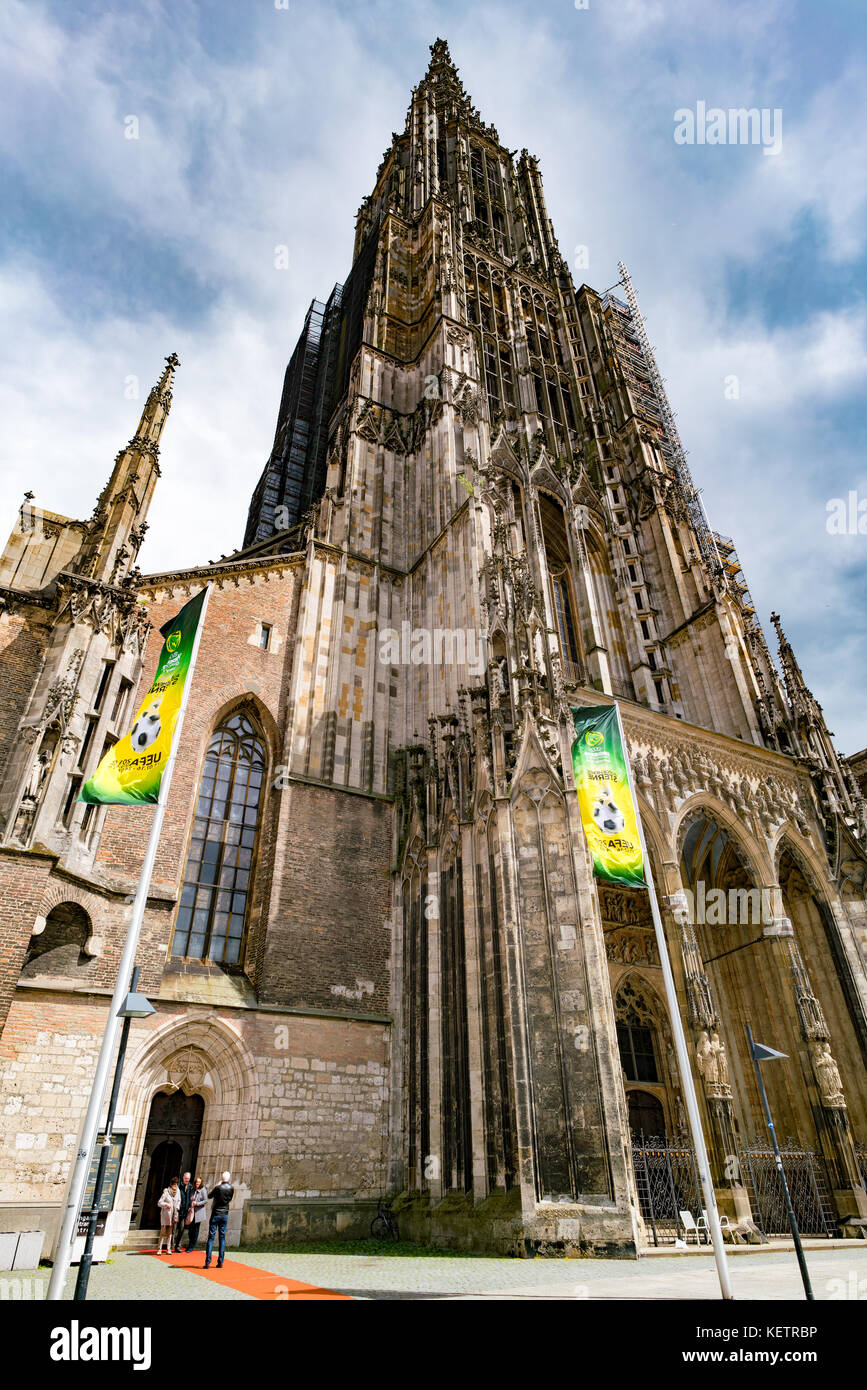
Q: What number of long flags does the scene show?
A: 2